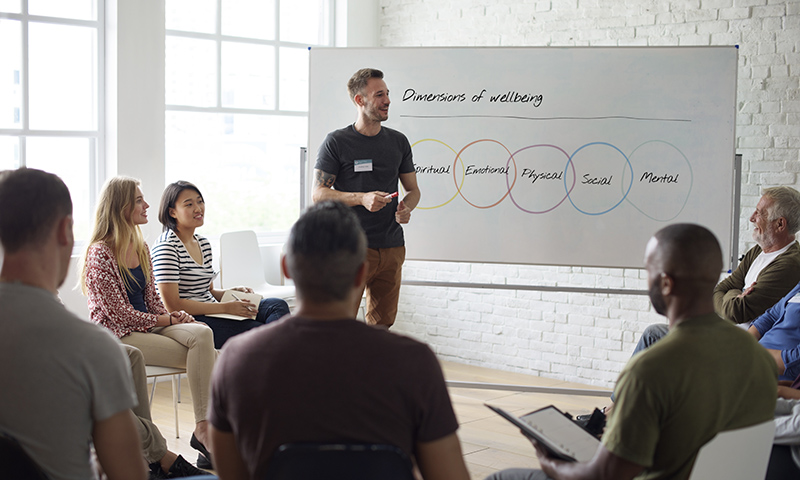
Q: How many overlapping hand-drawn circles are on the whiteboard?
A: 5